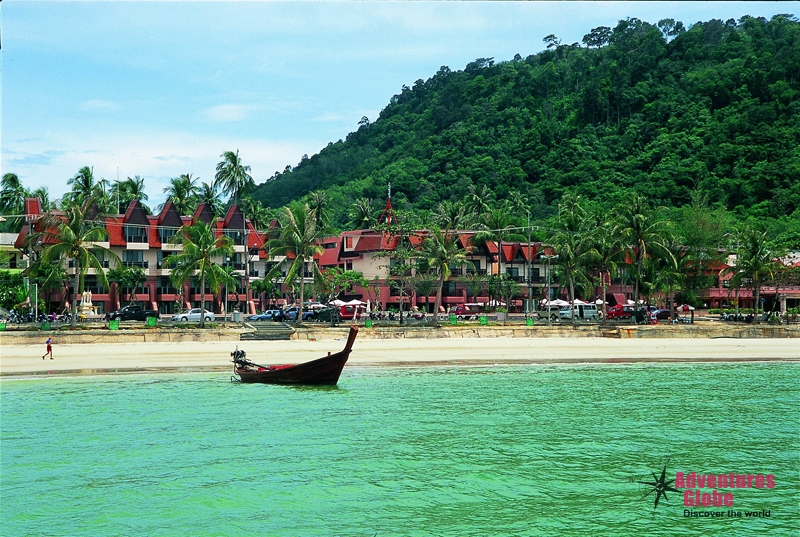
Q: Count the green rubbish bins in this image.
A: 8